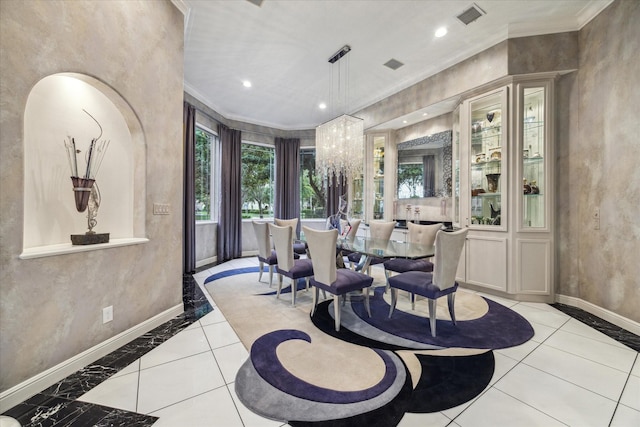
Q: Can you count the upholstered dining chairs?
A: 8